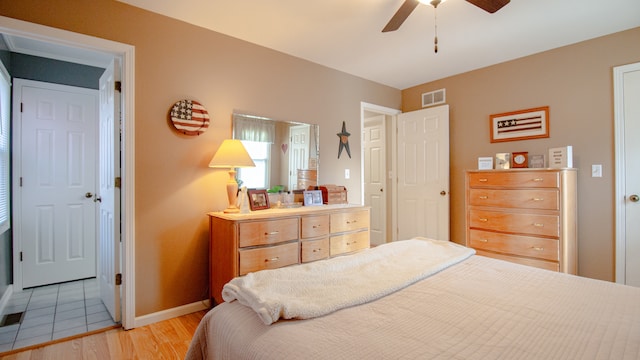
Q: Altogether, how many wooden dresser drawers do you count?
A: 11